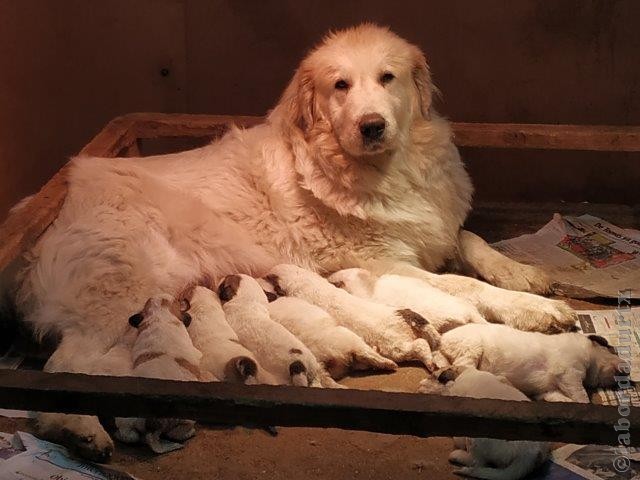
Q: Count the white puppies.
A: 8